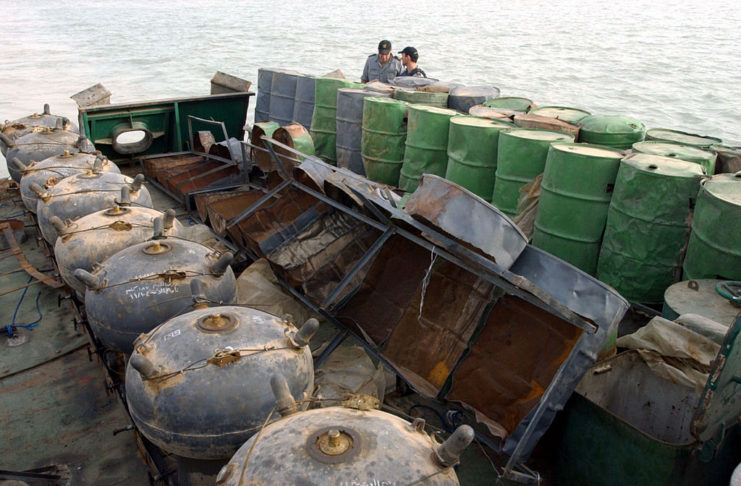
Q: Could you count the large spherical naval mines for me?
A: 8